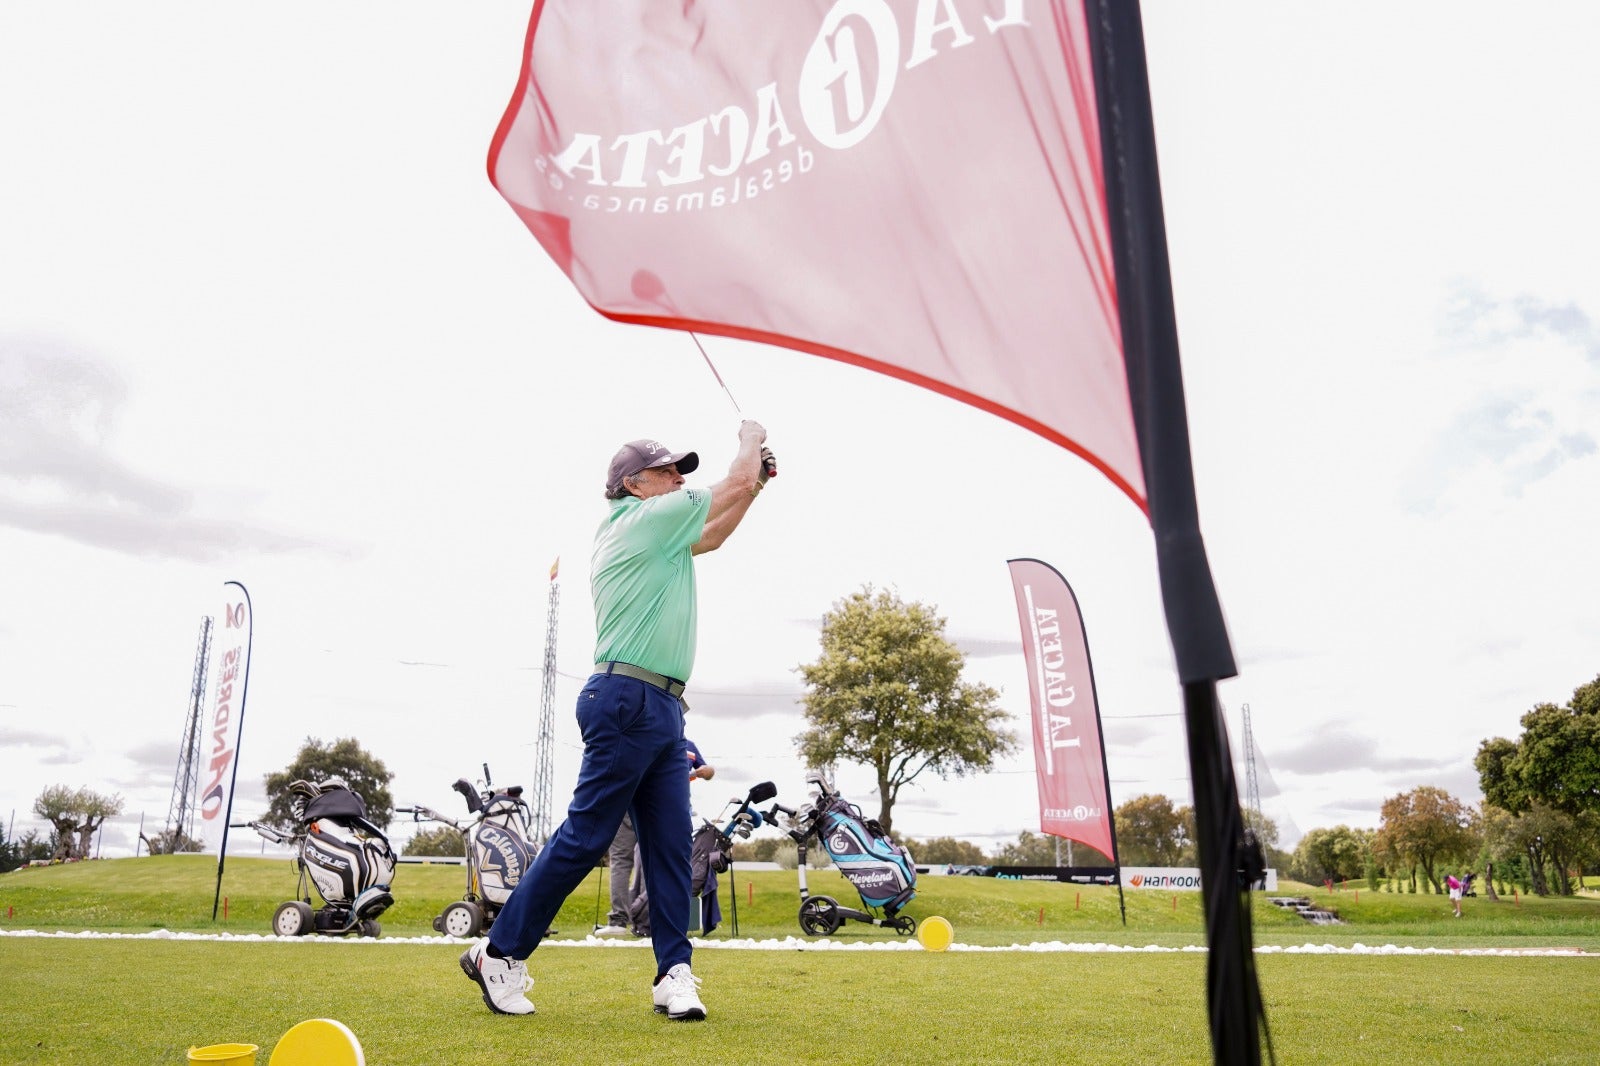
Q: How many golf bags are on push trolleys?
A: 3